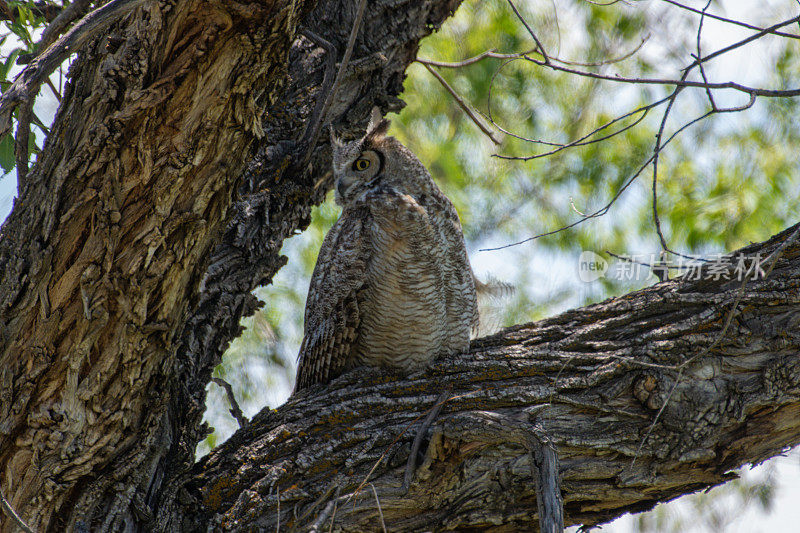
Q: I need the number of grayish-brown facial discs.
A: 1